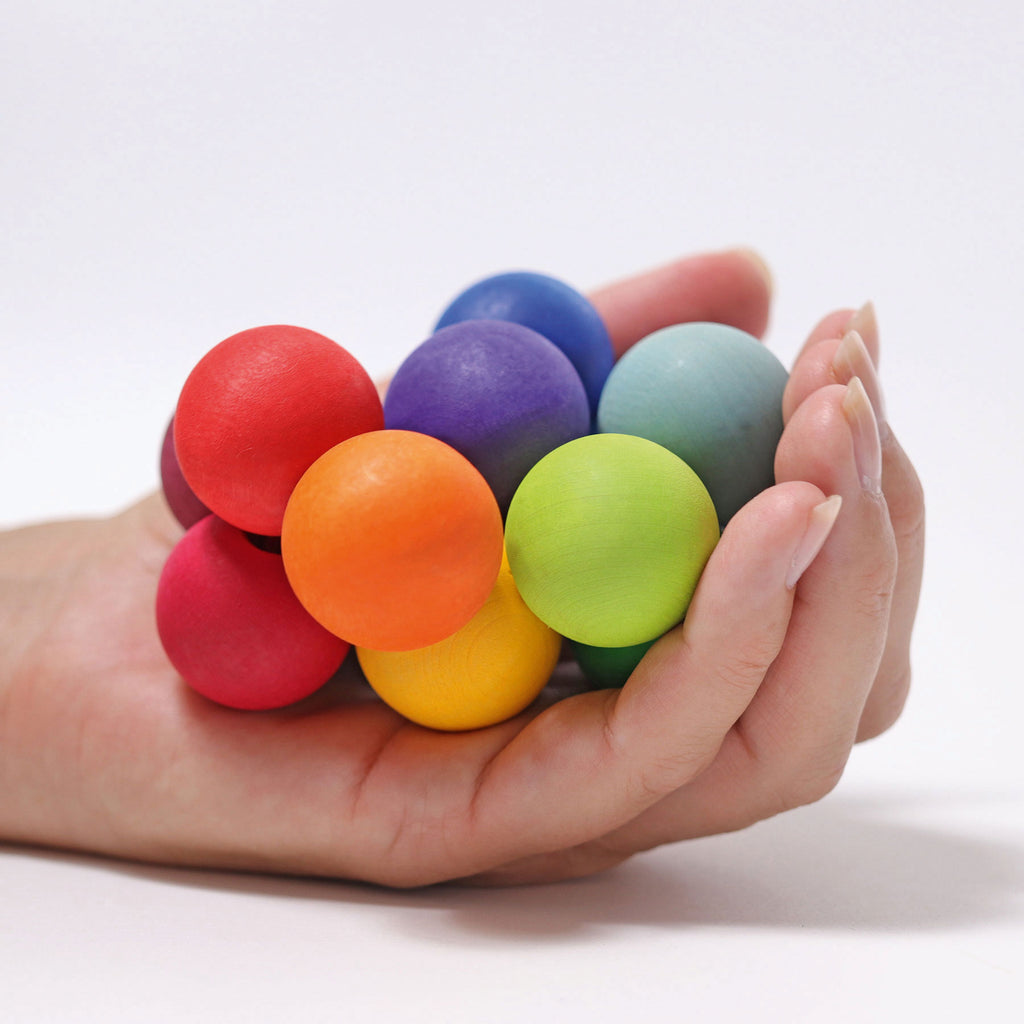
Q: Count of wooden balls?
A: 10